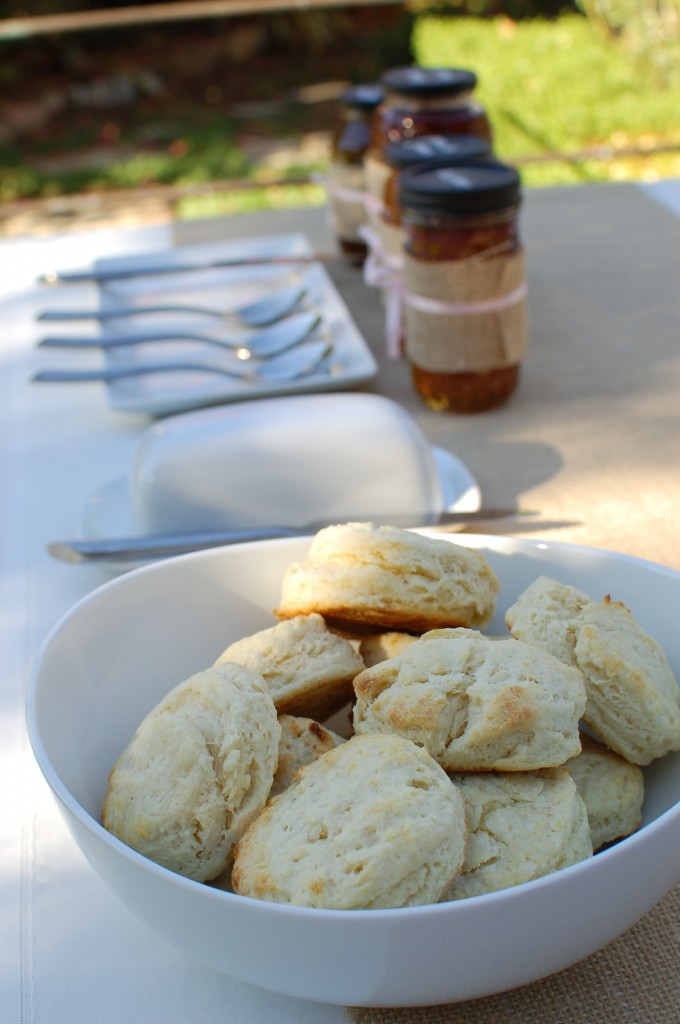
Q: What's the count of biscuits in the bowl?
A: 10